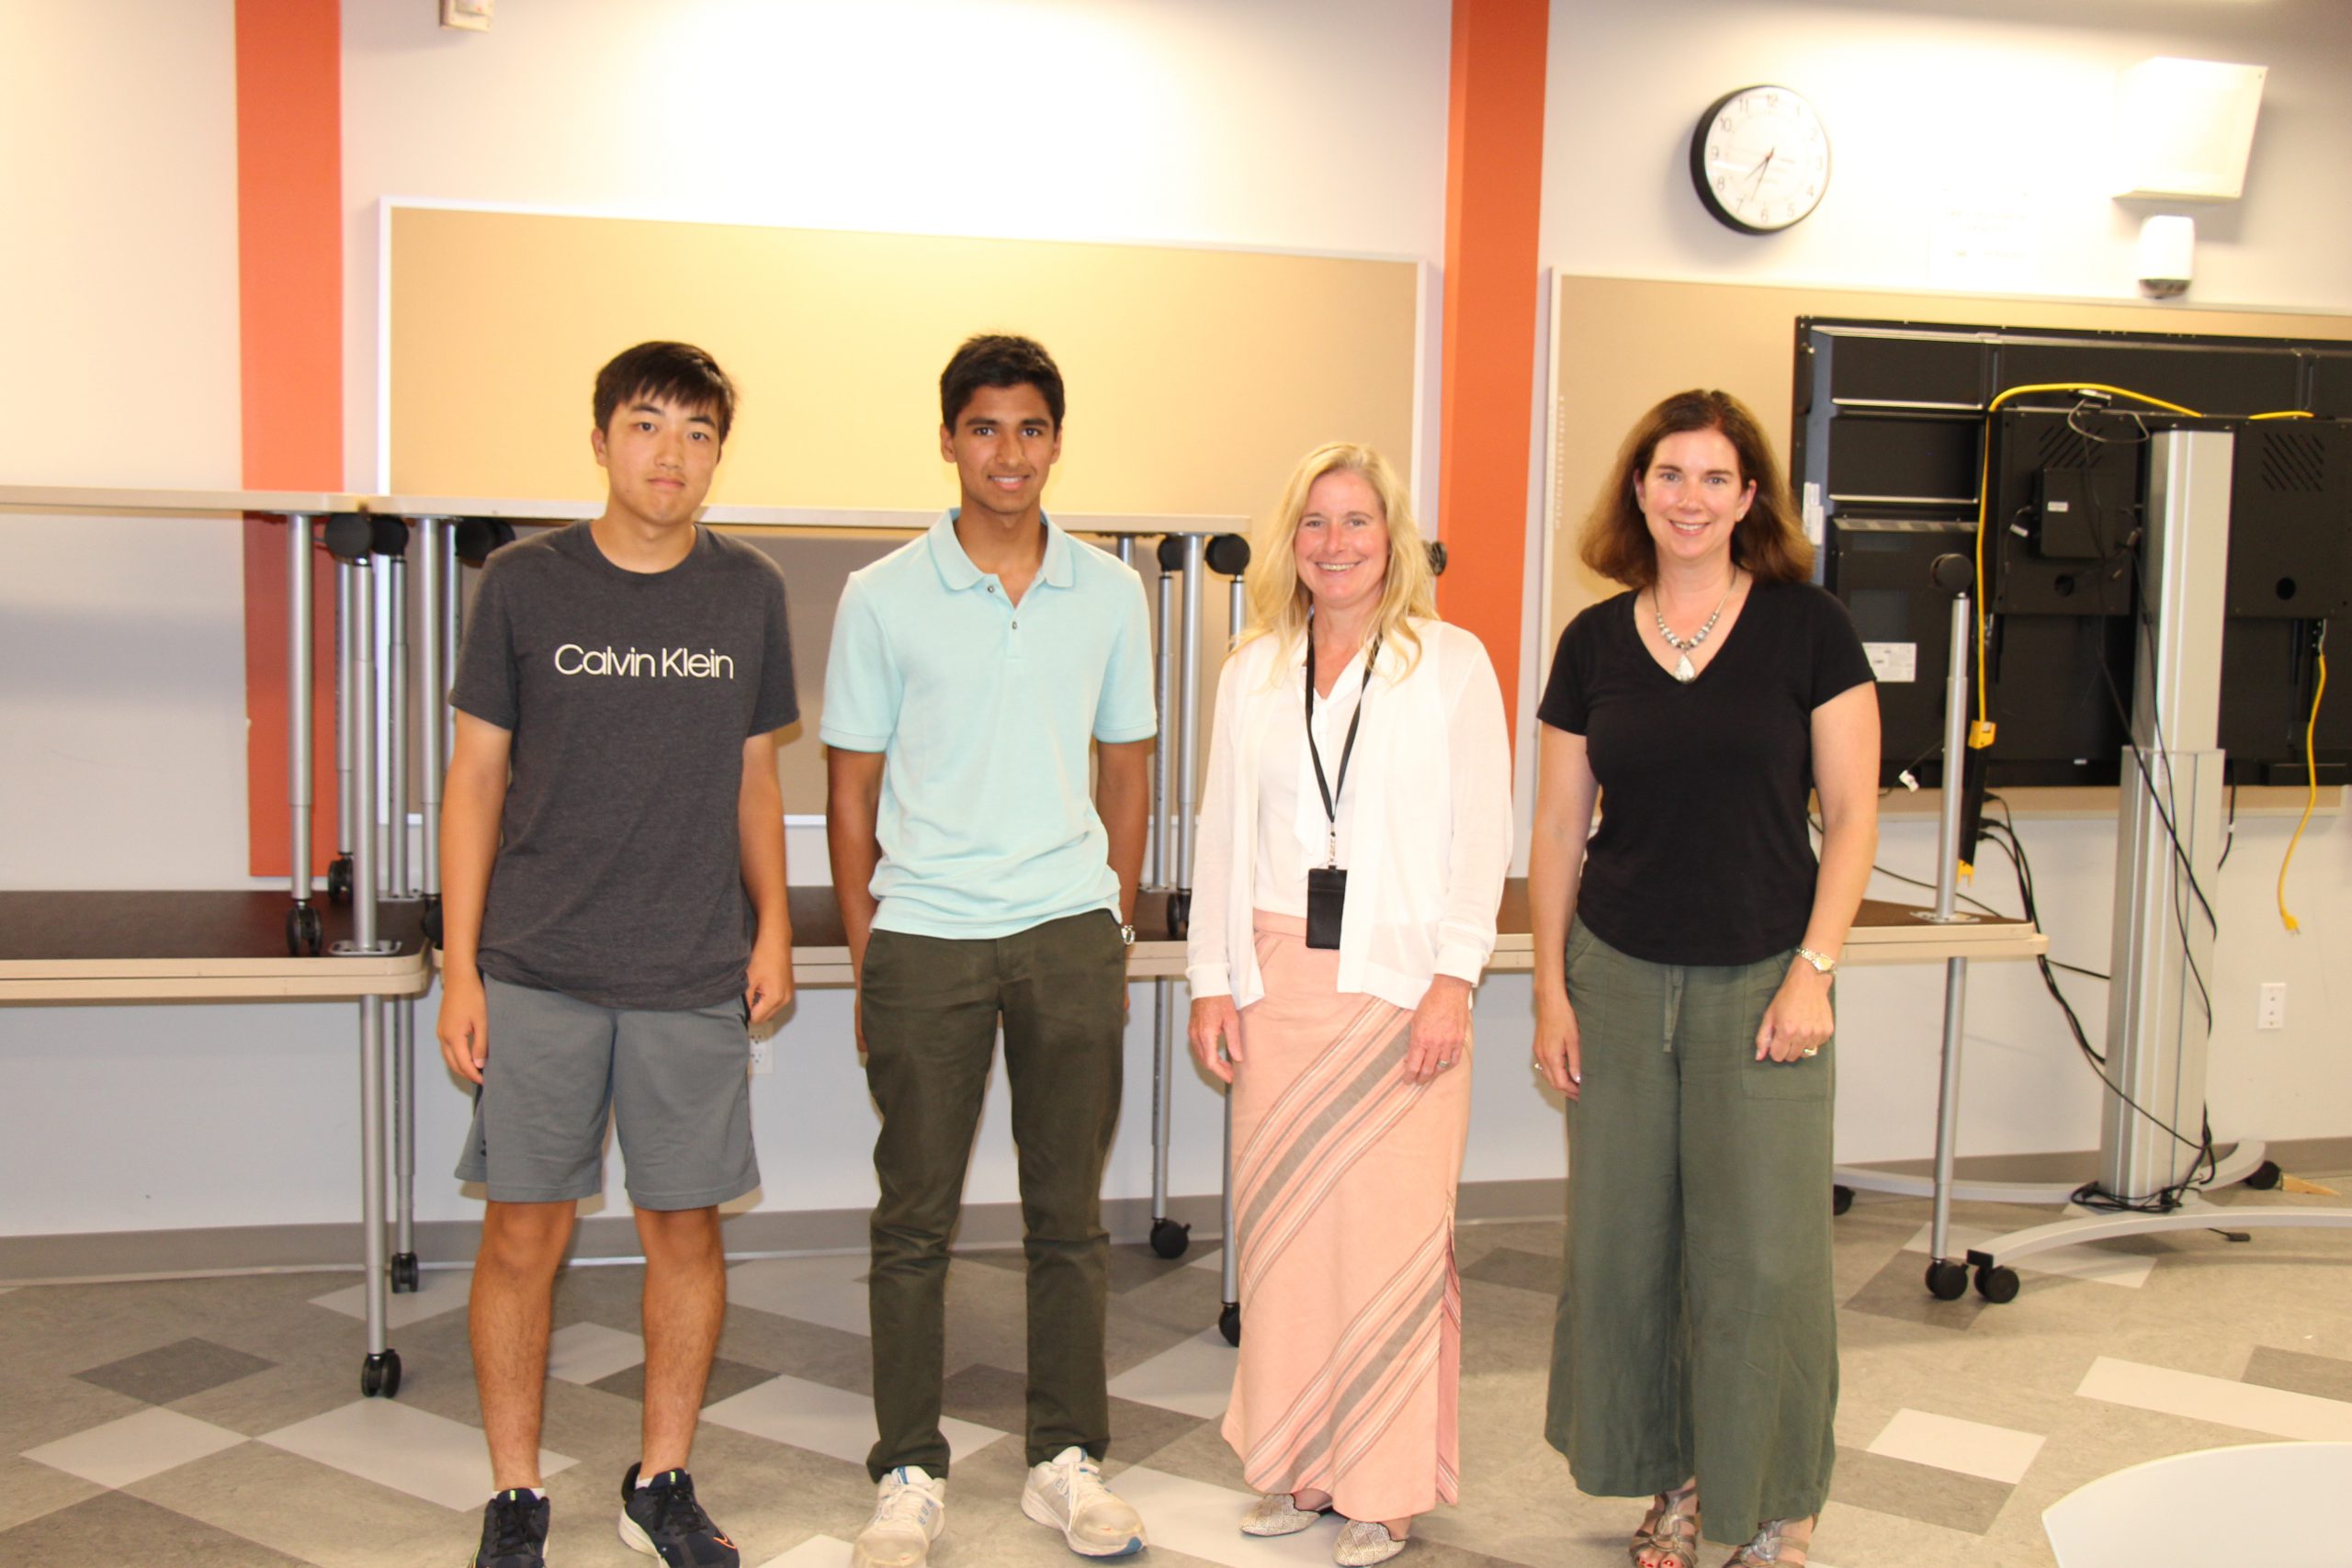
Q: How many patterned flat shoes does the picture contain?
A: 2